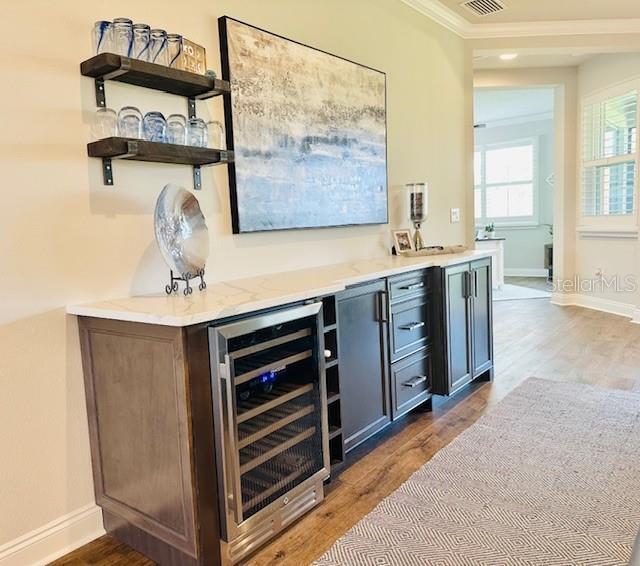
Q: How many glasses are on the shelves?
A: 11